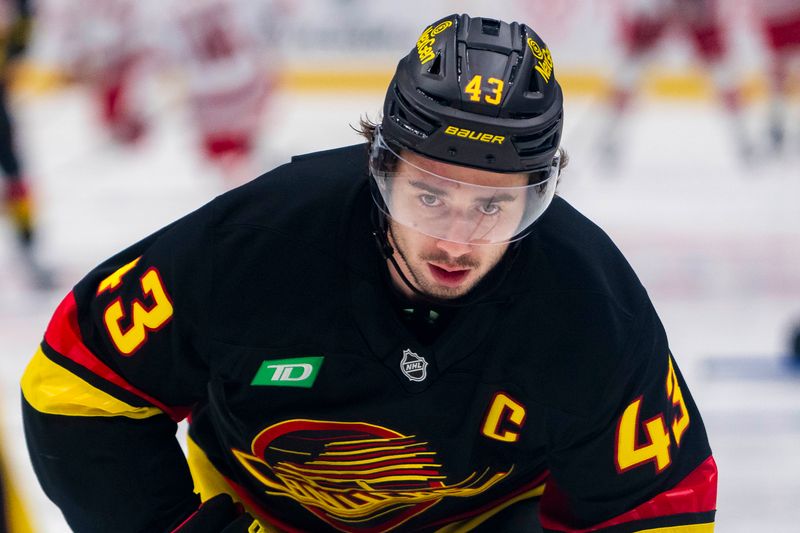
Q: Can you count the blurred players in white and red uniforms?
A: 4